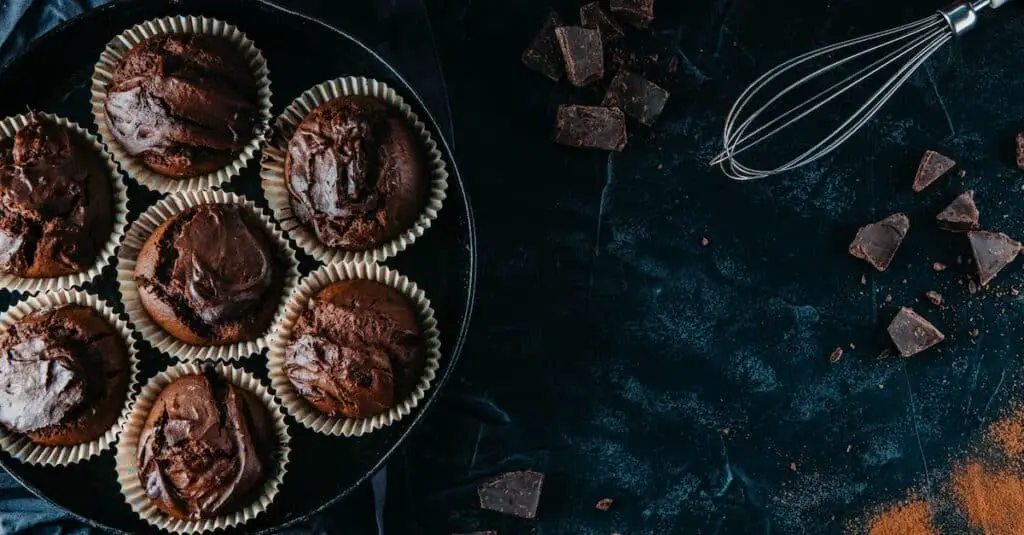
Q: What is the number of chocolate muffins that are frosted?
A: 7